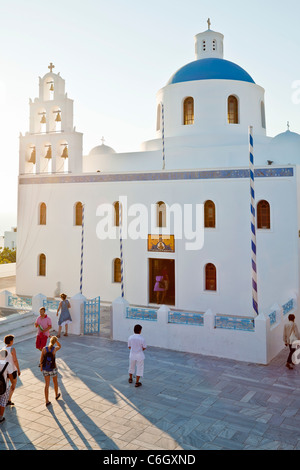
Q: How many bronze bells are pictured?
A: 6